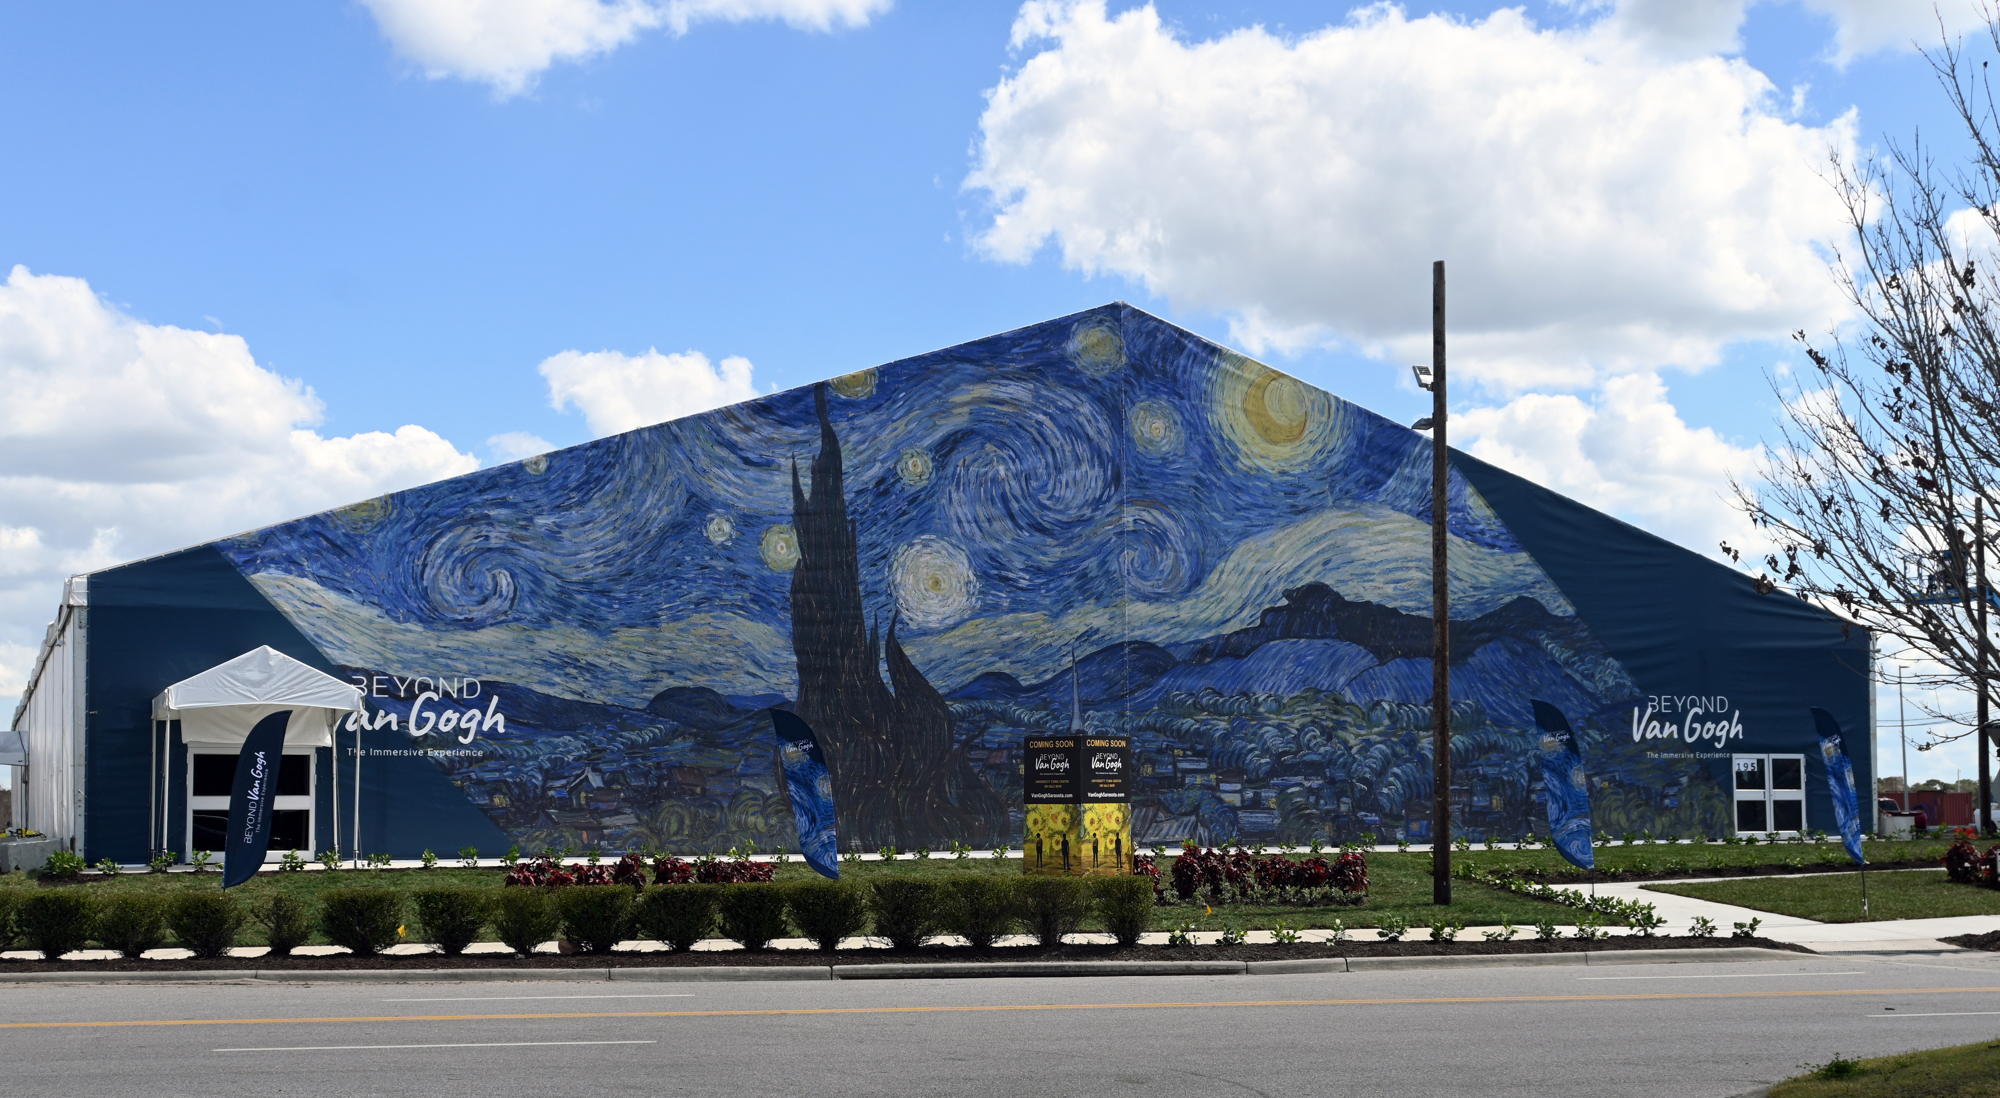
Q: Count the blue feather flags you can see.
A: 4